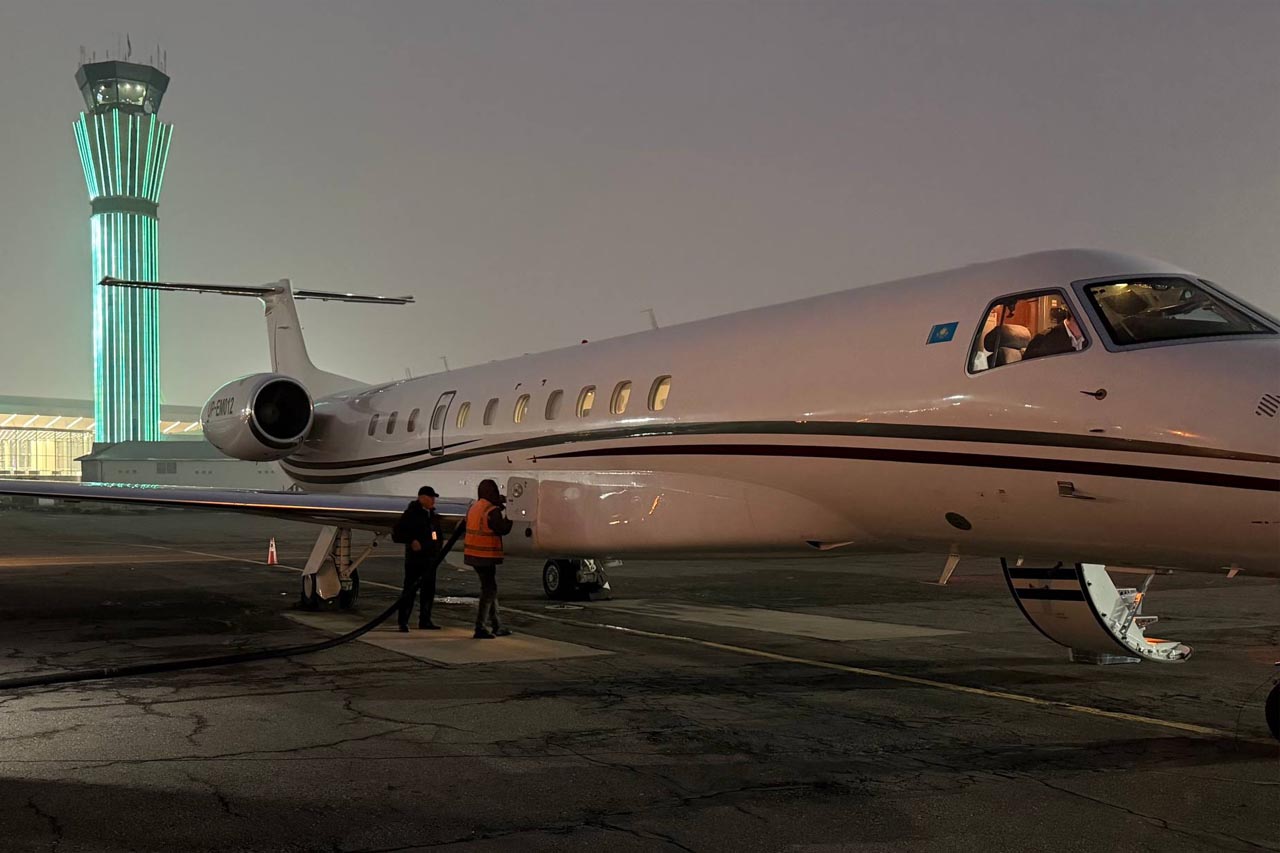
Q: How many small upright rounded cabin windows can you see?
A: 11